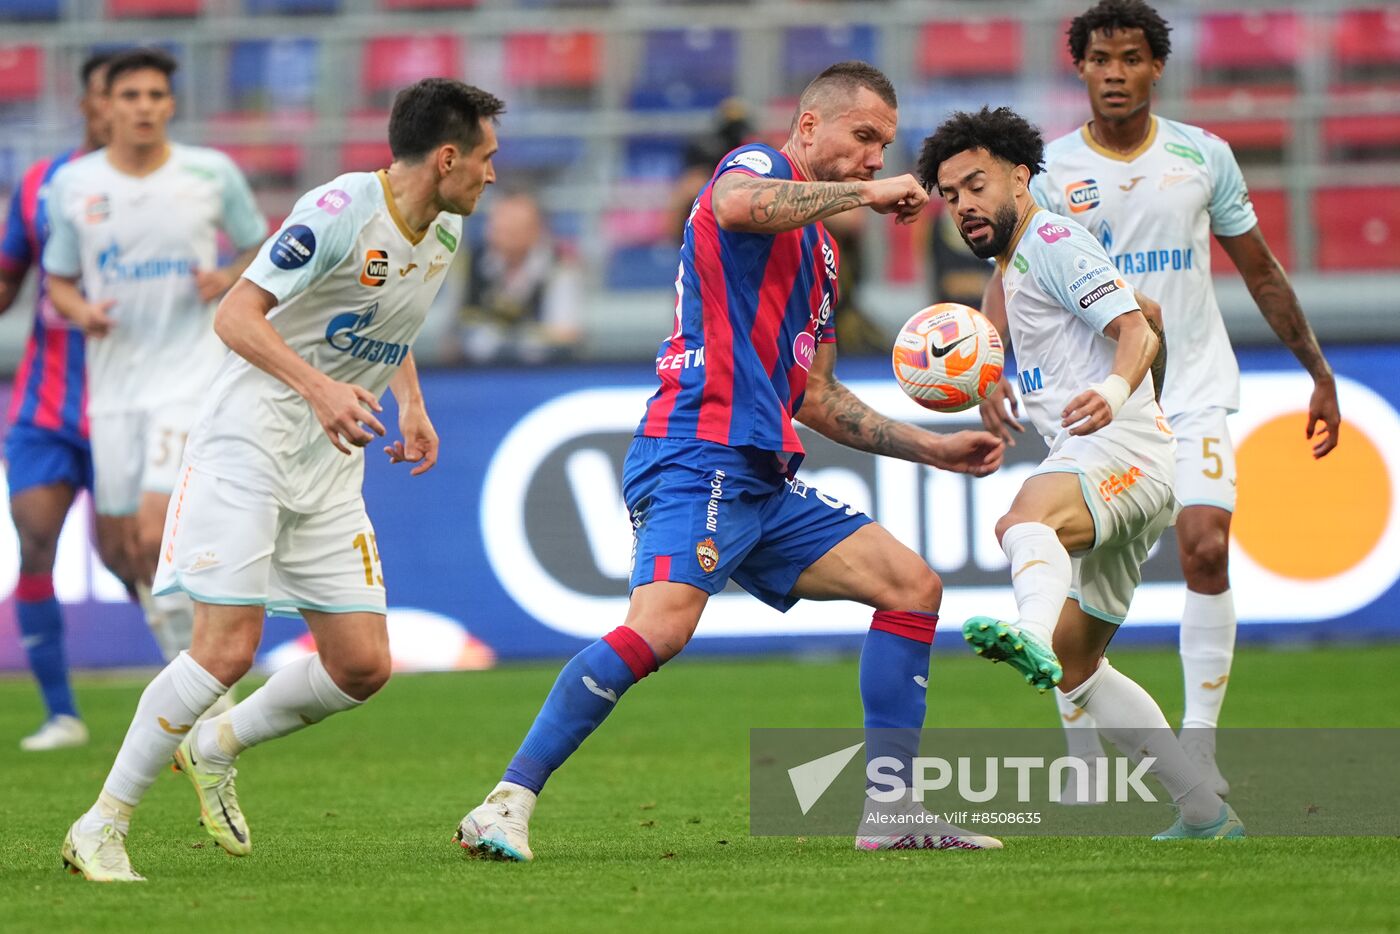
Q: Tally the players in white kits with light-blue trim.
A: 4